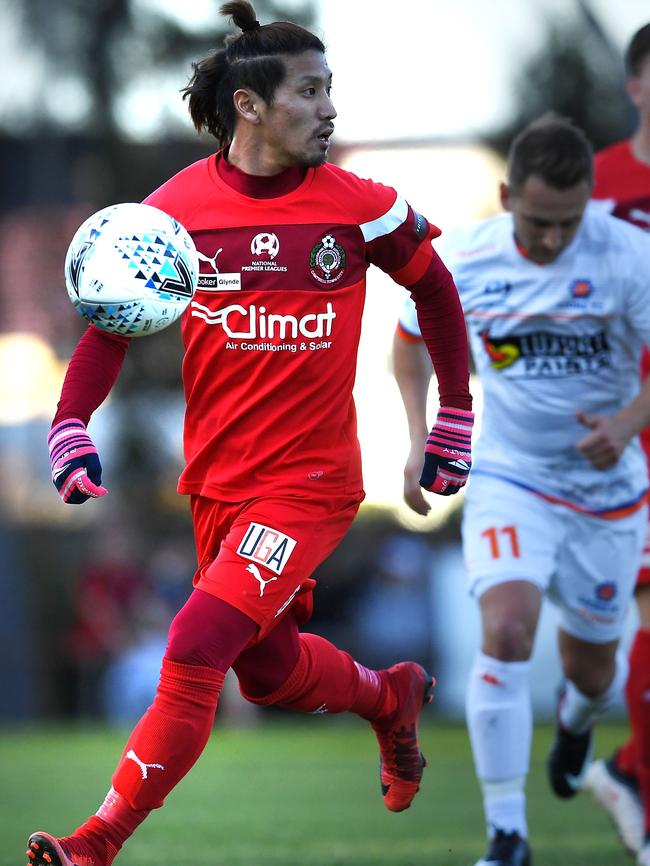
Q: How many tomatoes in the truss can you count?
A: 0